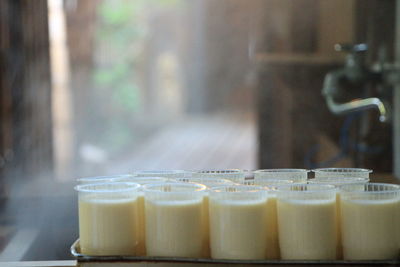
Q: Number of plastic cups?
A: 14